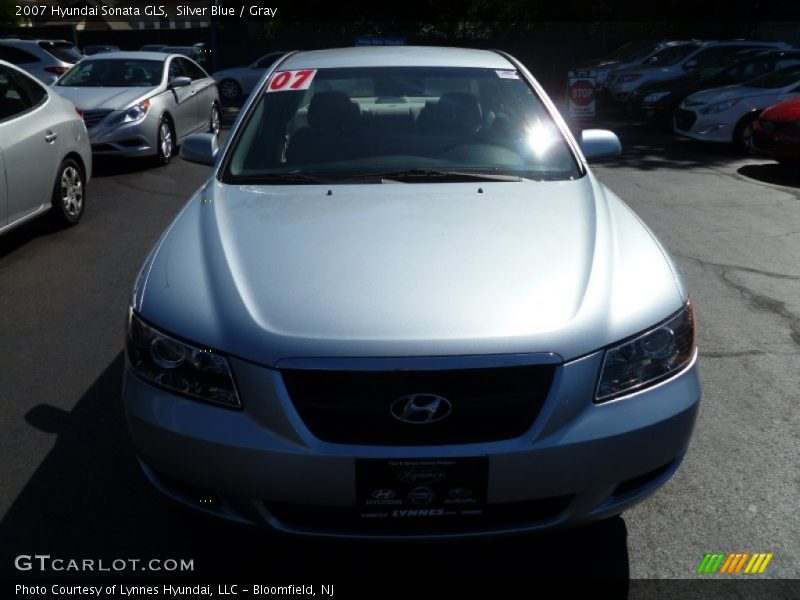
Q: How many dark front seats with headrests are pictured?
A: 2